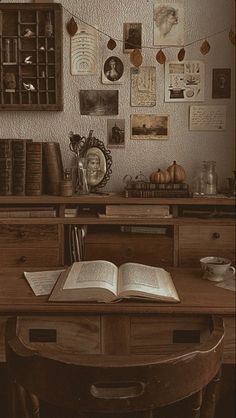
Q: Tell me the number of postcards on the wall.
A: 11